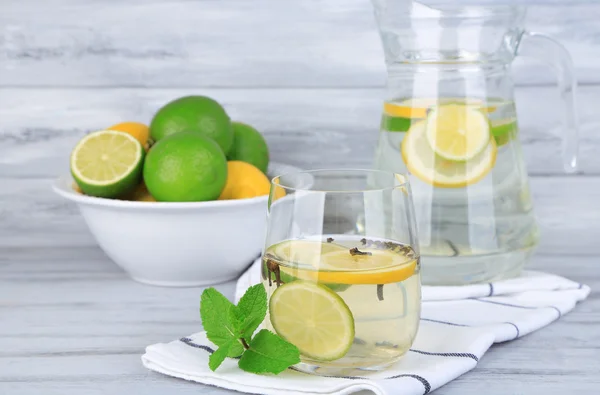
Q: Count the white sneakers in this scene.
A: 0